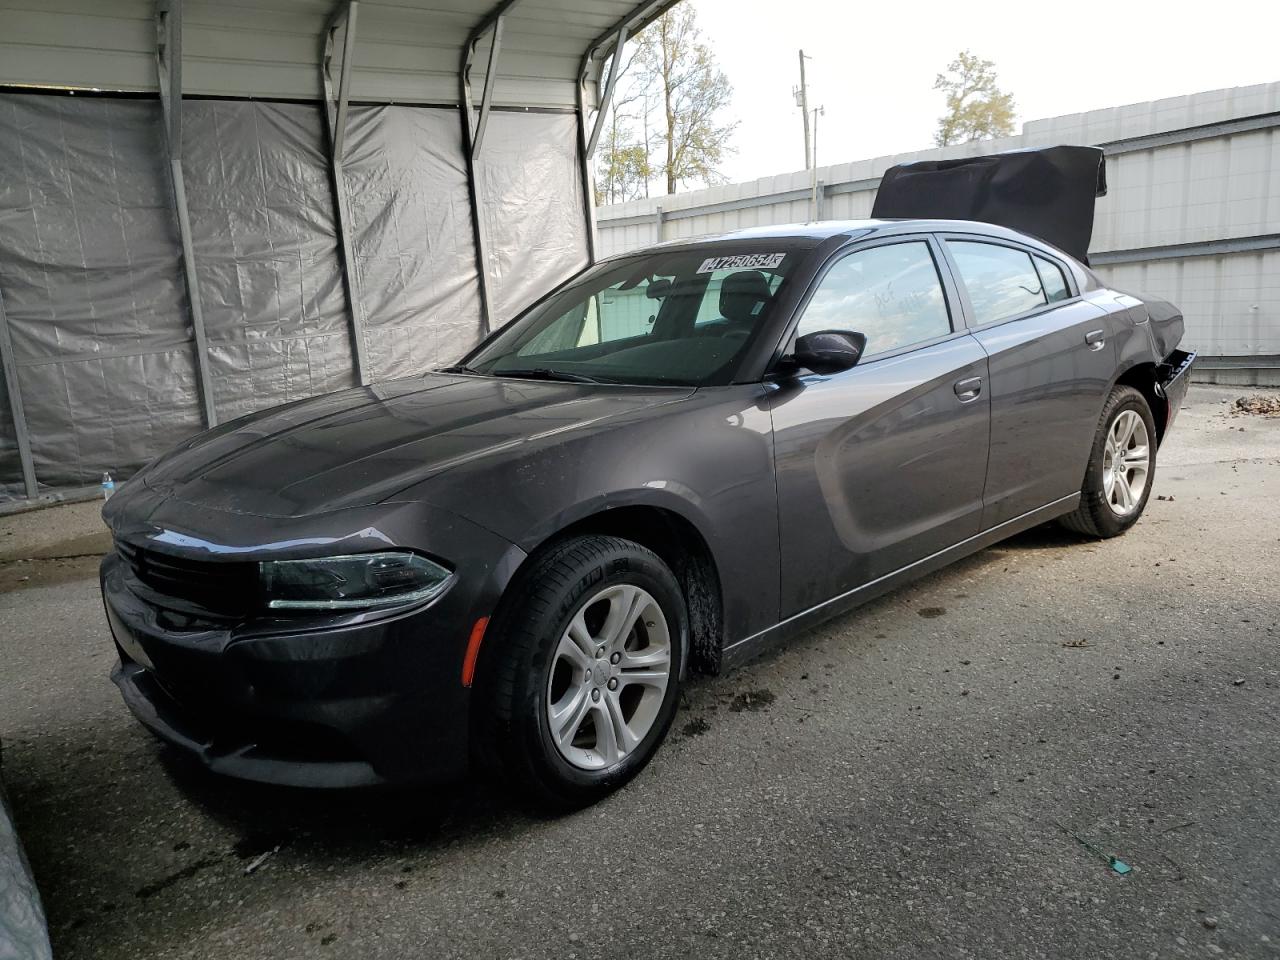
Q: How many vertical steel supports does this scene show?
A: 5